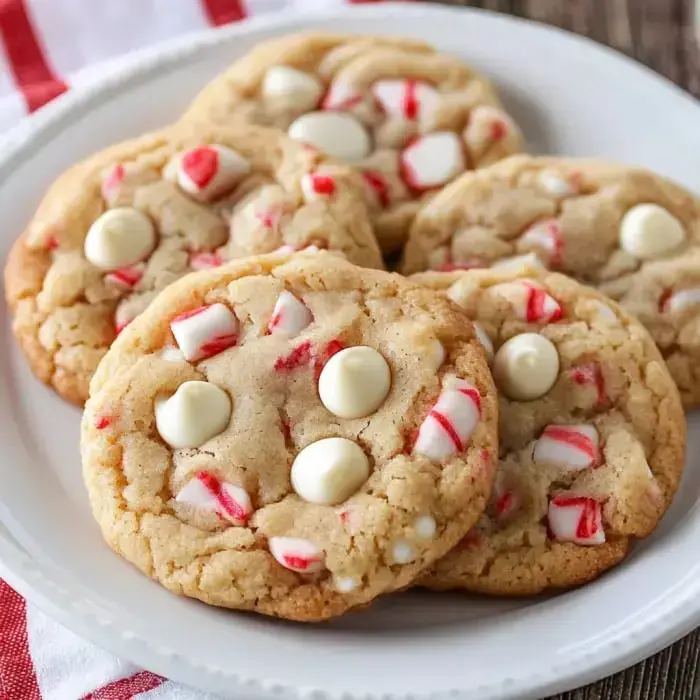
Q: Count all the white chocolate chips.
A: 8